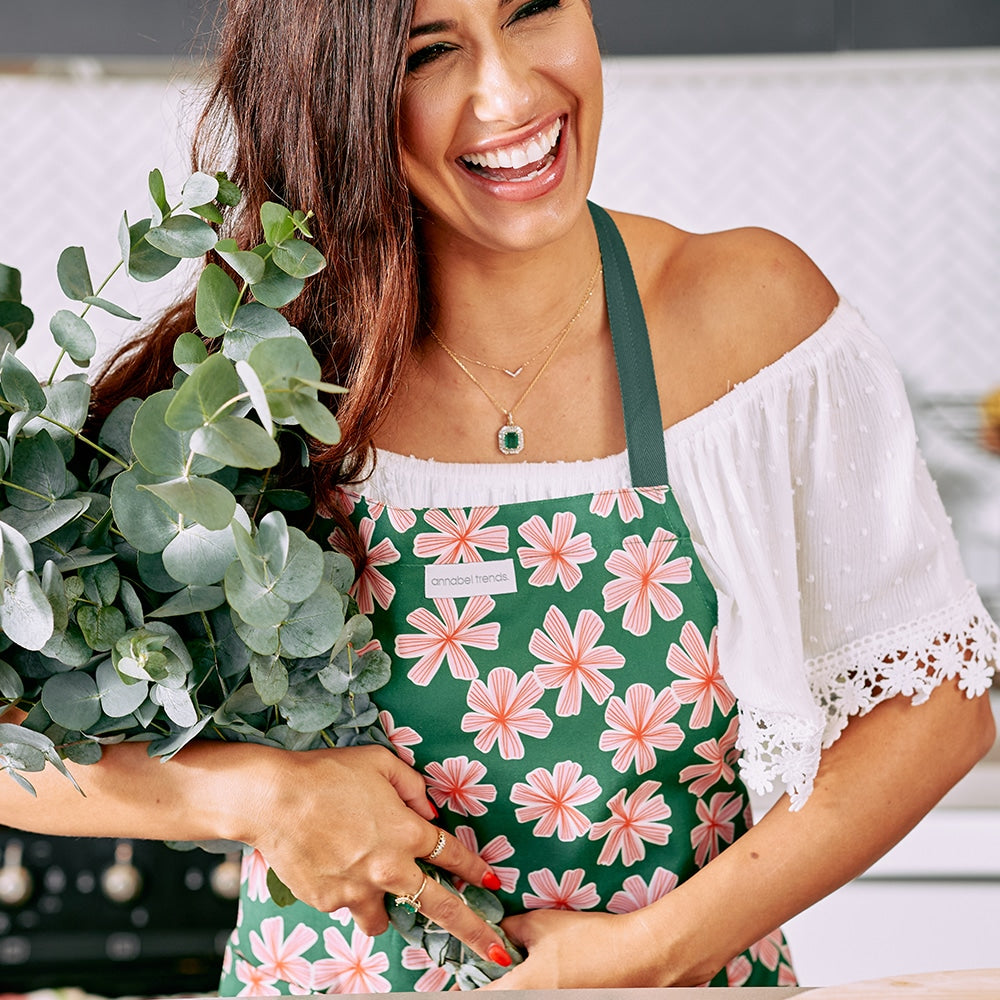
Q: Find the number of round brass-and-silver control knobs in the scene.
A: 3